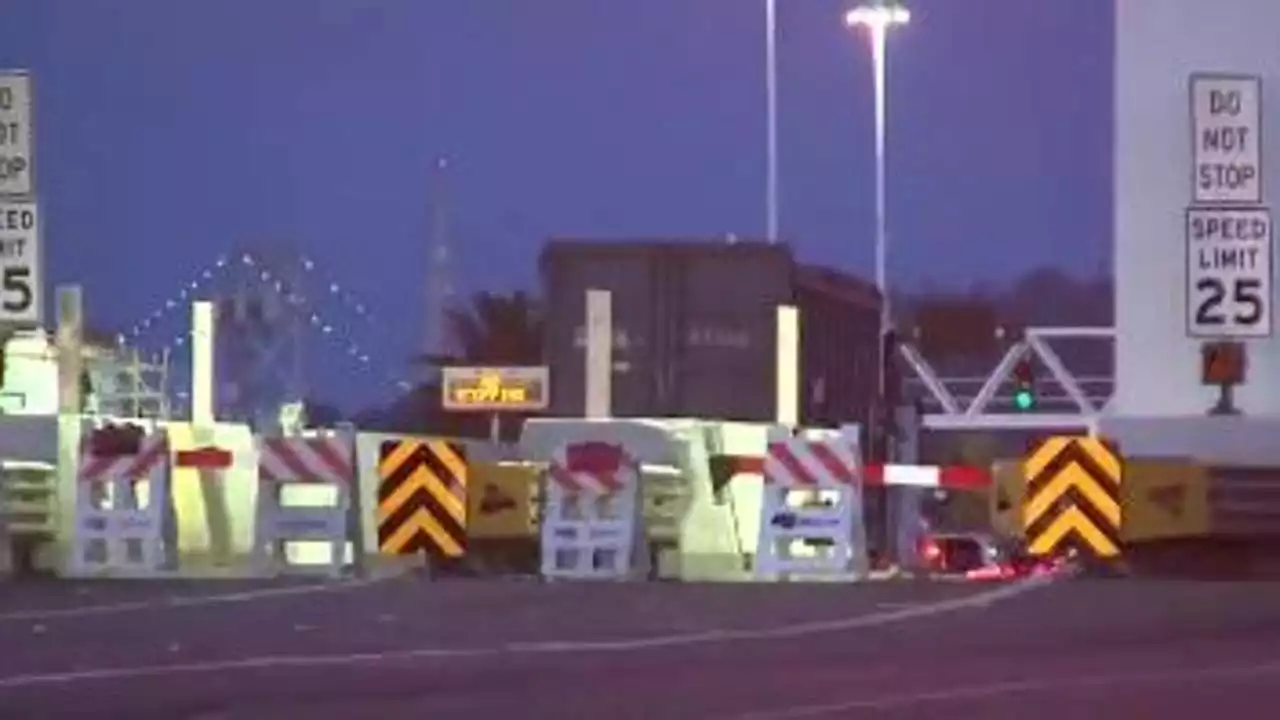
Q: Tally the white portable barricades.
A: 4